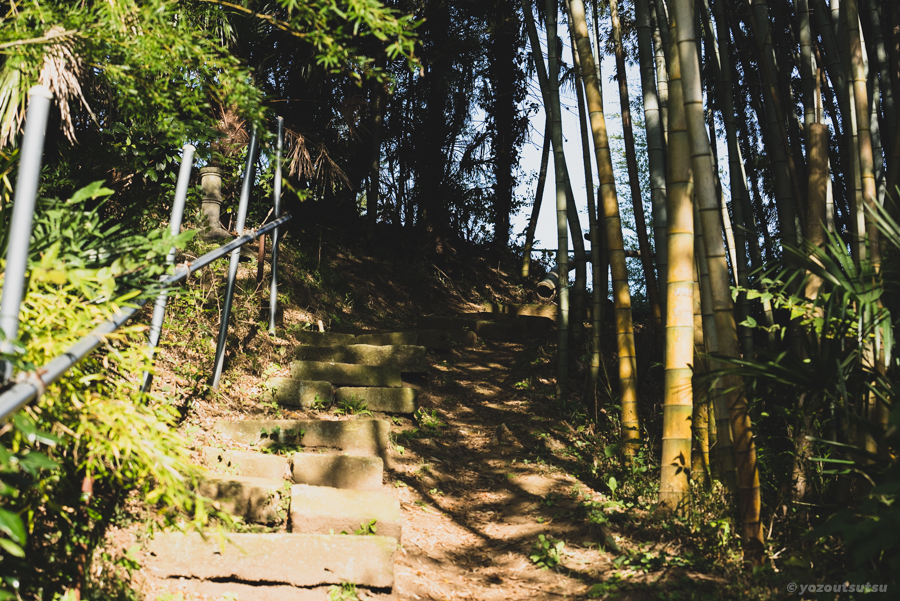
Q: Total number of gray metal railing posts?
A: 4